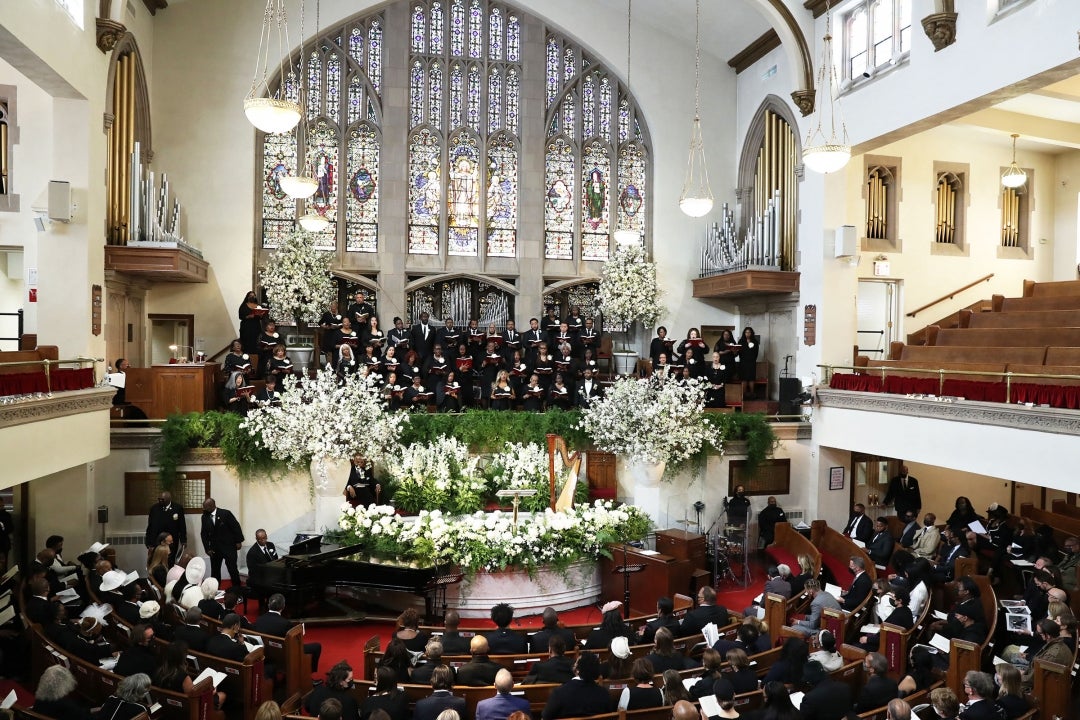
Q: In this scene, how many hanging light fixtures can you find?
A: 7